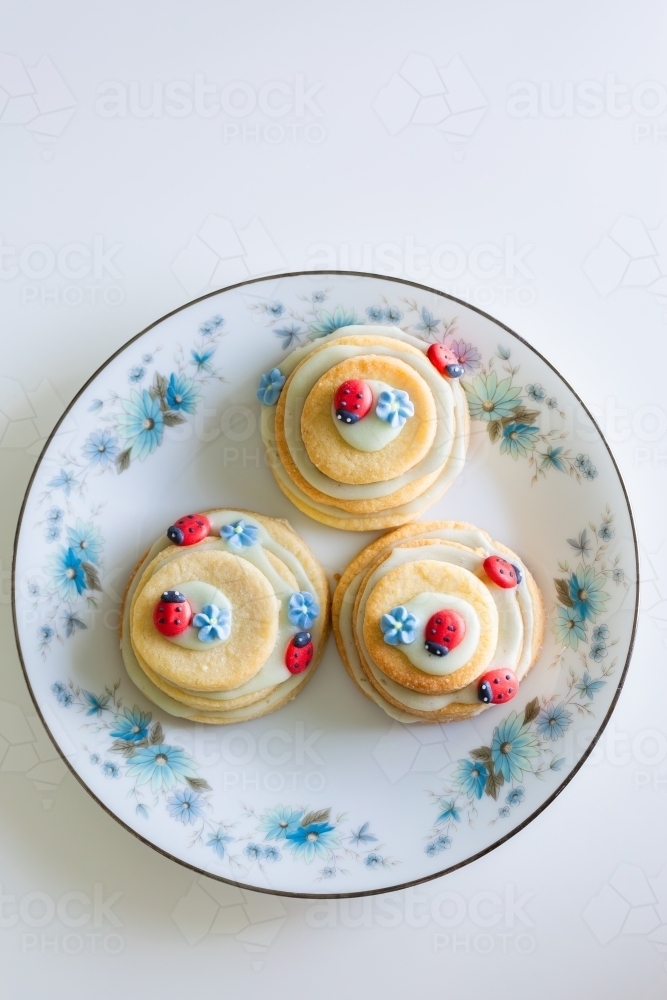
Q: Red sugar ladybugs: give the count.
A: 8